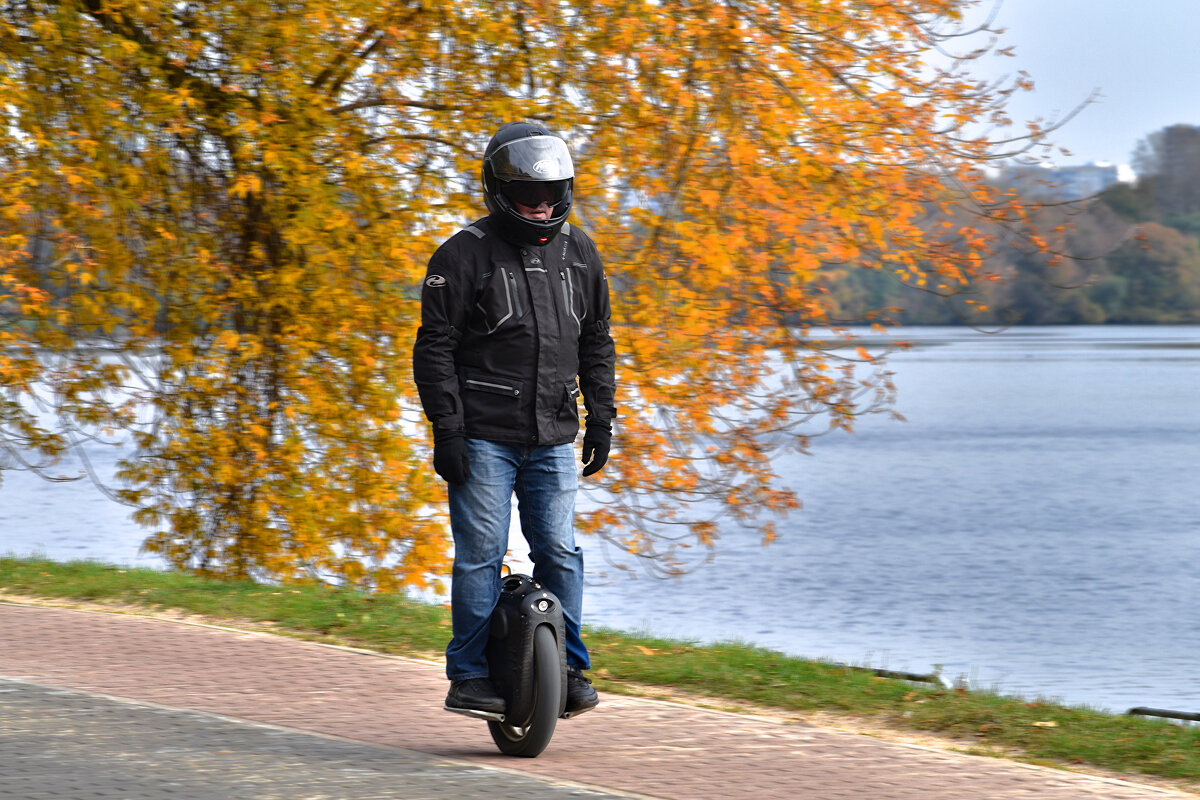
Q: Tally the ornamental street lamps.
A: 0